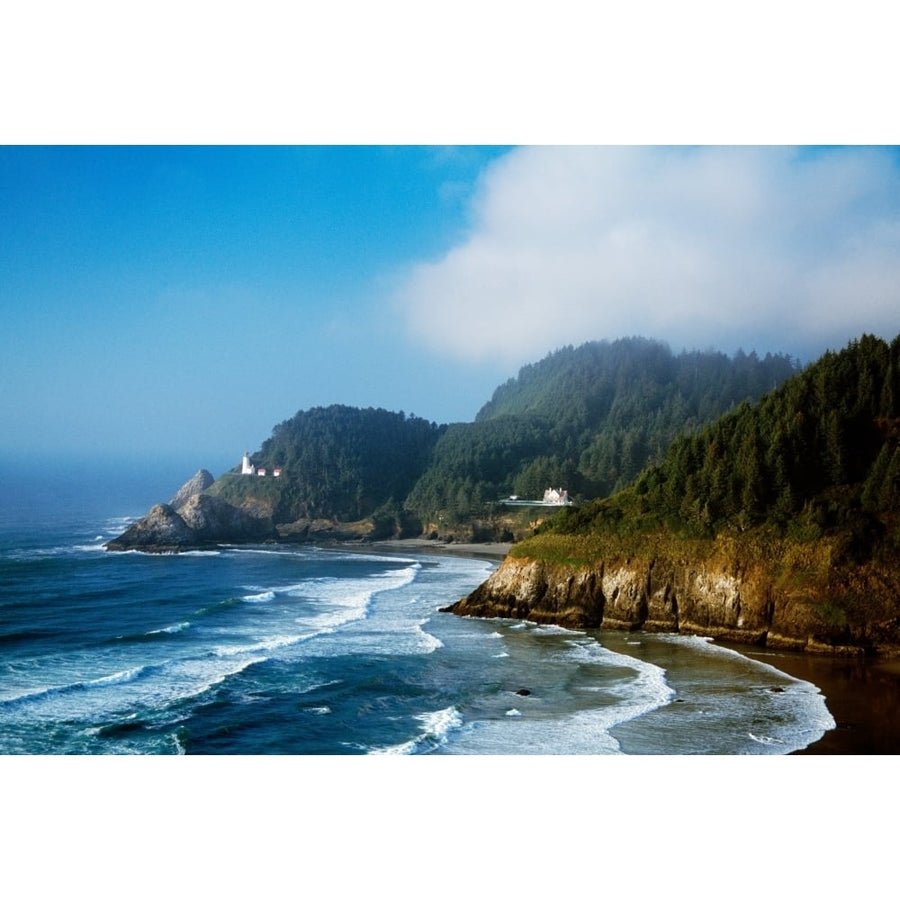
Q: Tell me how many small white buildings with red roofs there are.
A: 2